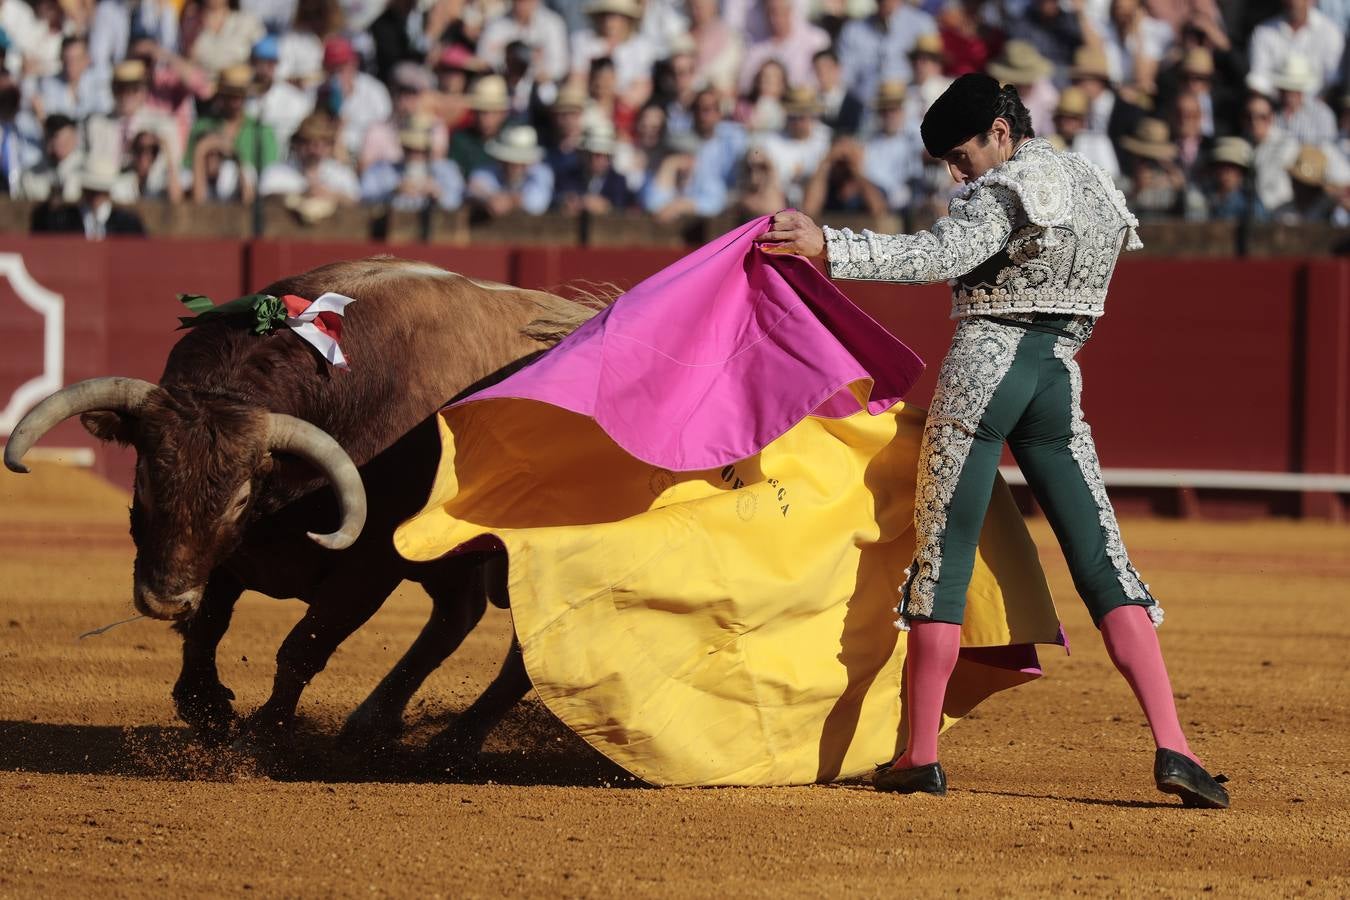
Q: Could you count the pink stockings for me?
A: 2